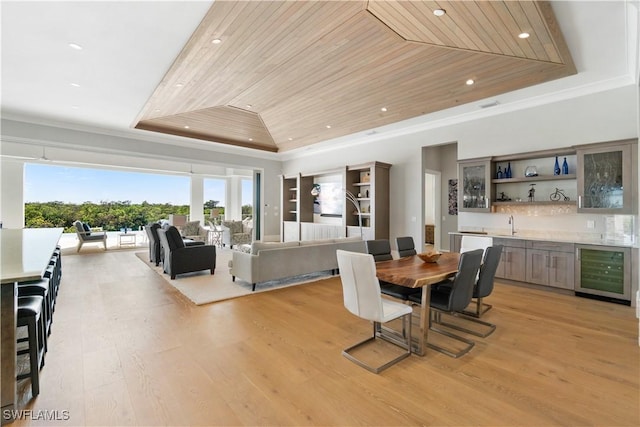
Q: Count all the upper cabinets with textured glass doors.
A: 2